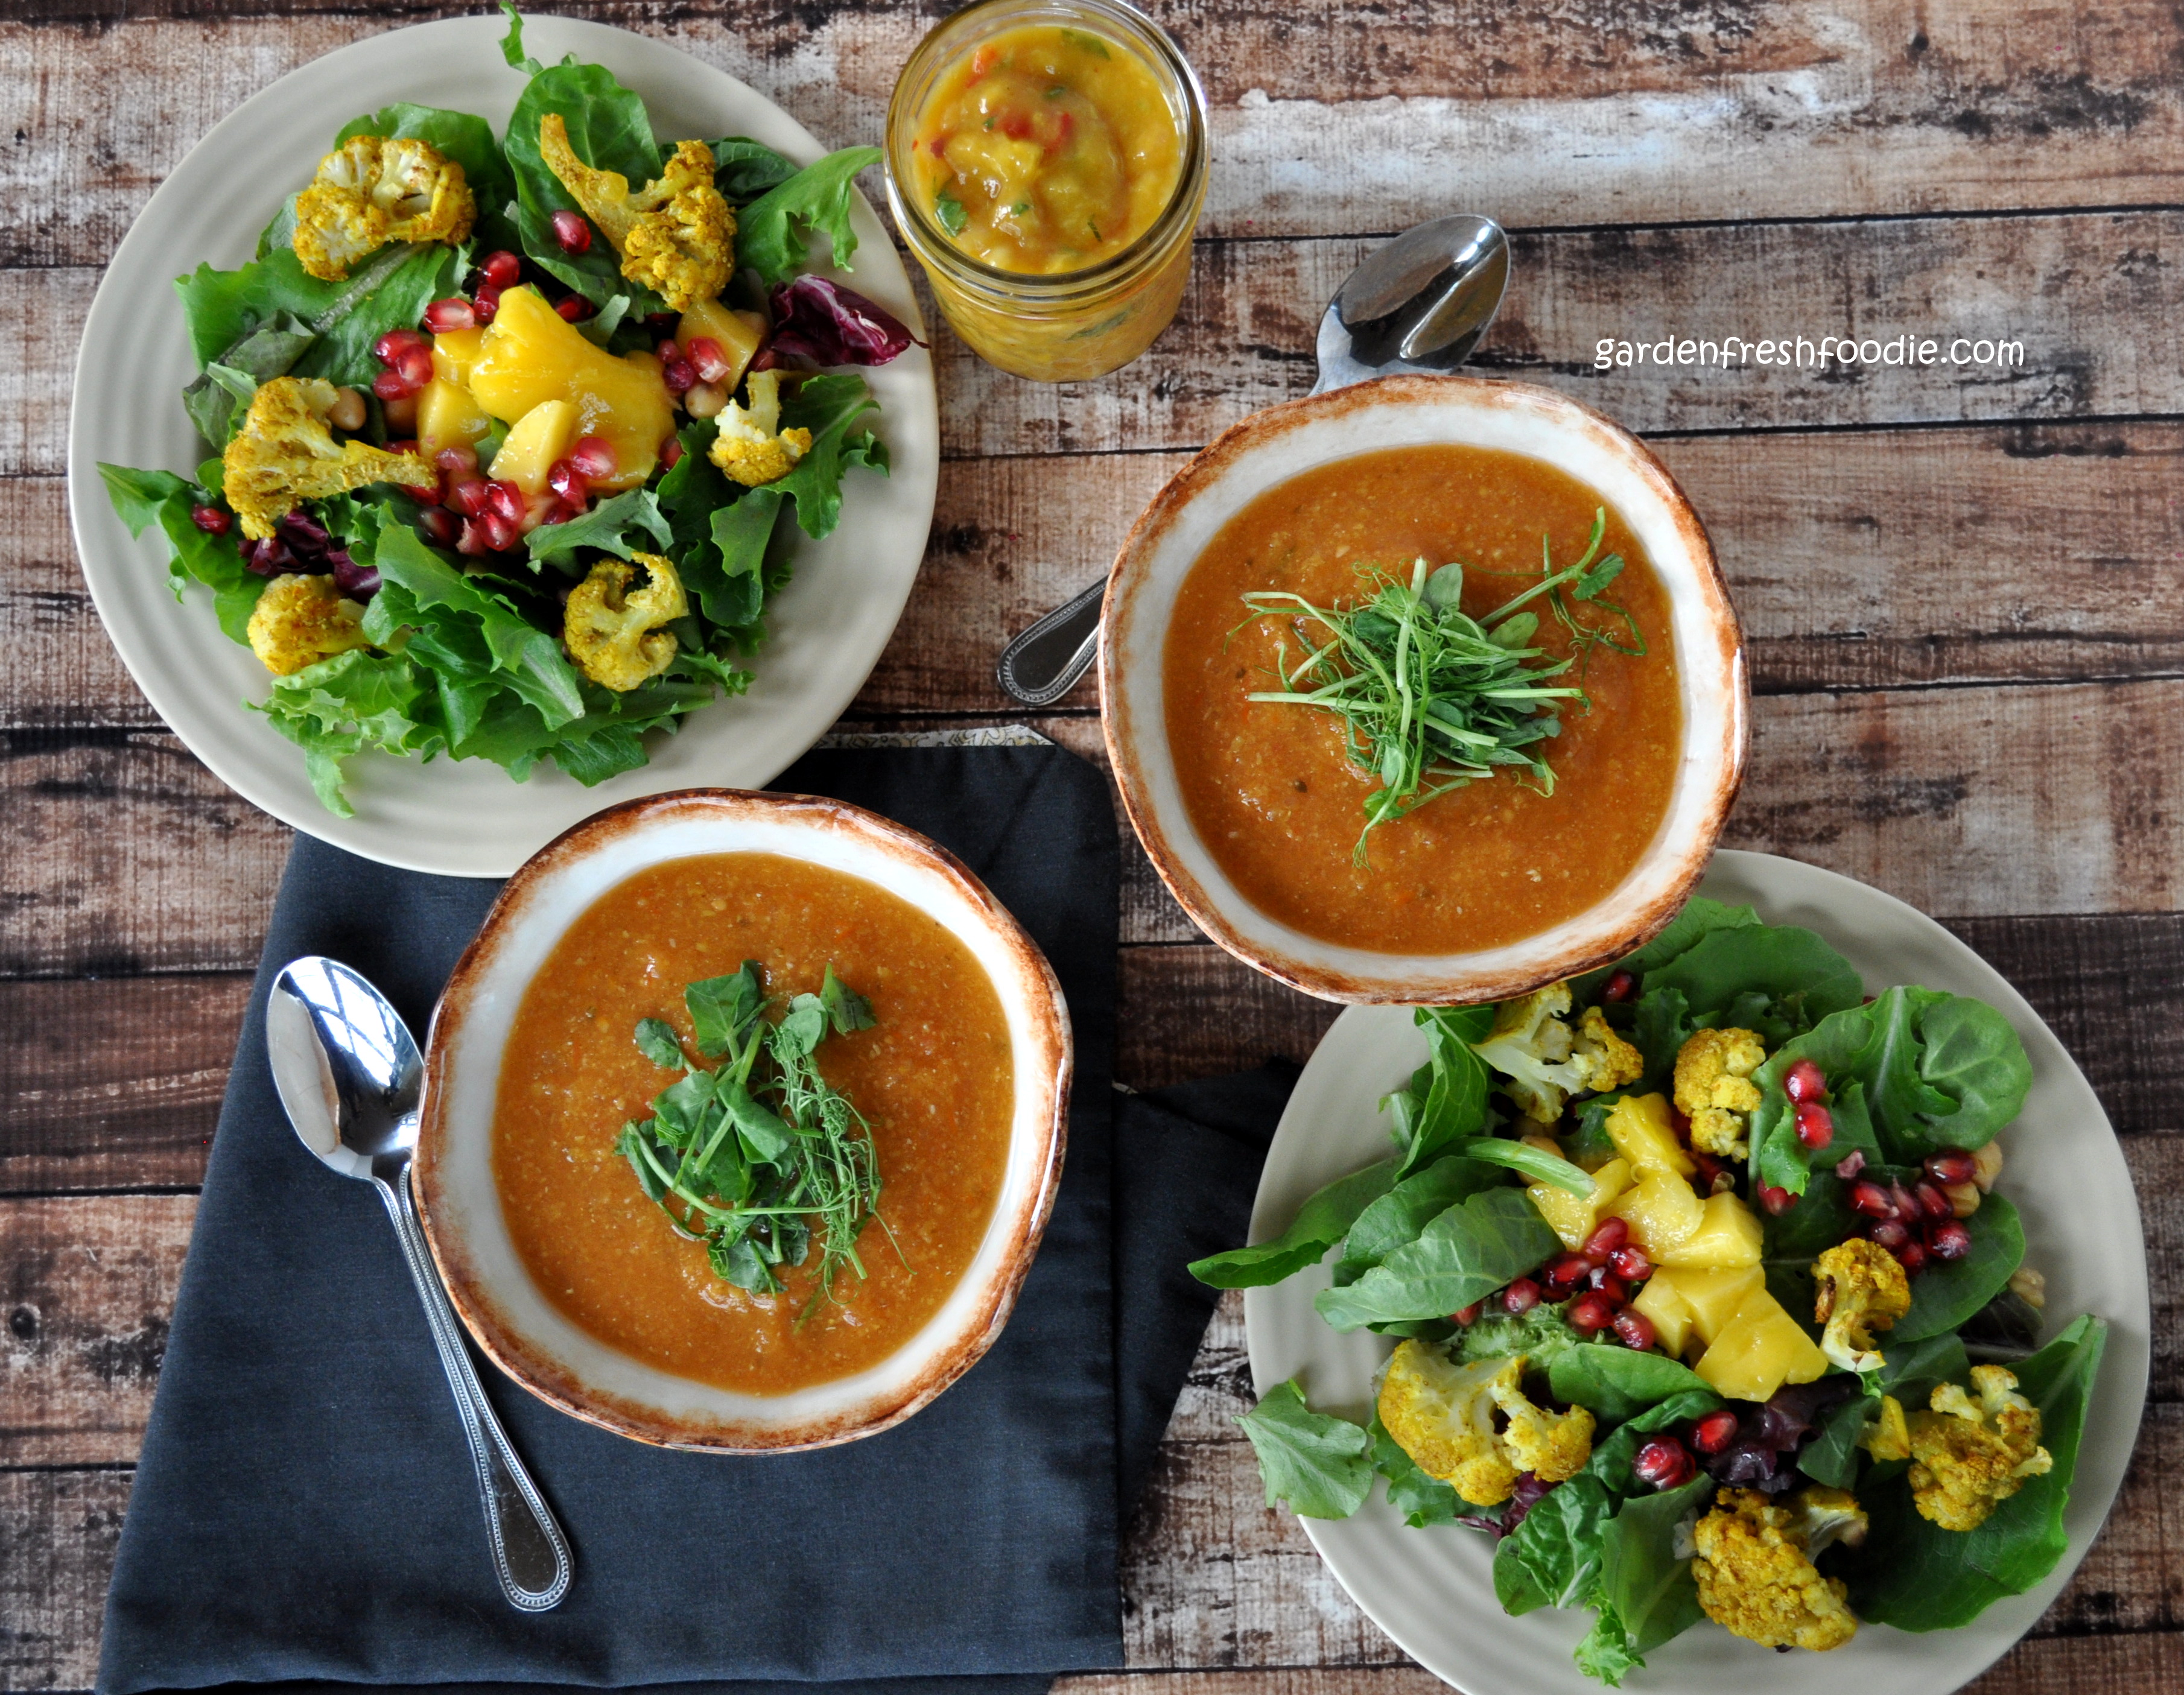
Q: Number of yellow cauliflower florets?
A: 12